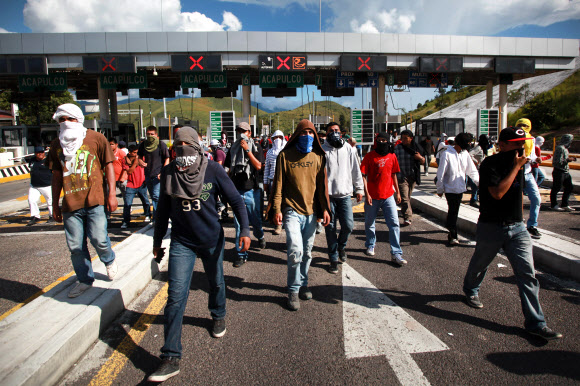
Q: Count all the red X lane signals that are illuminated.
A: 5